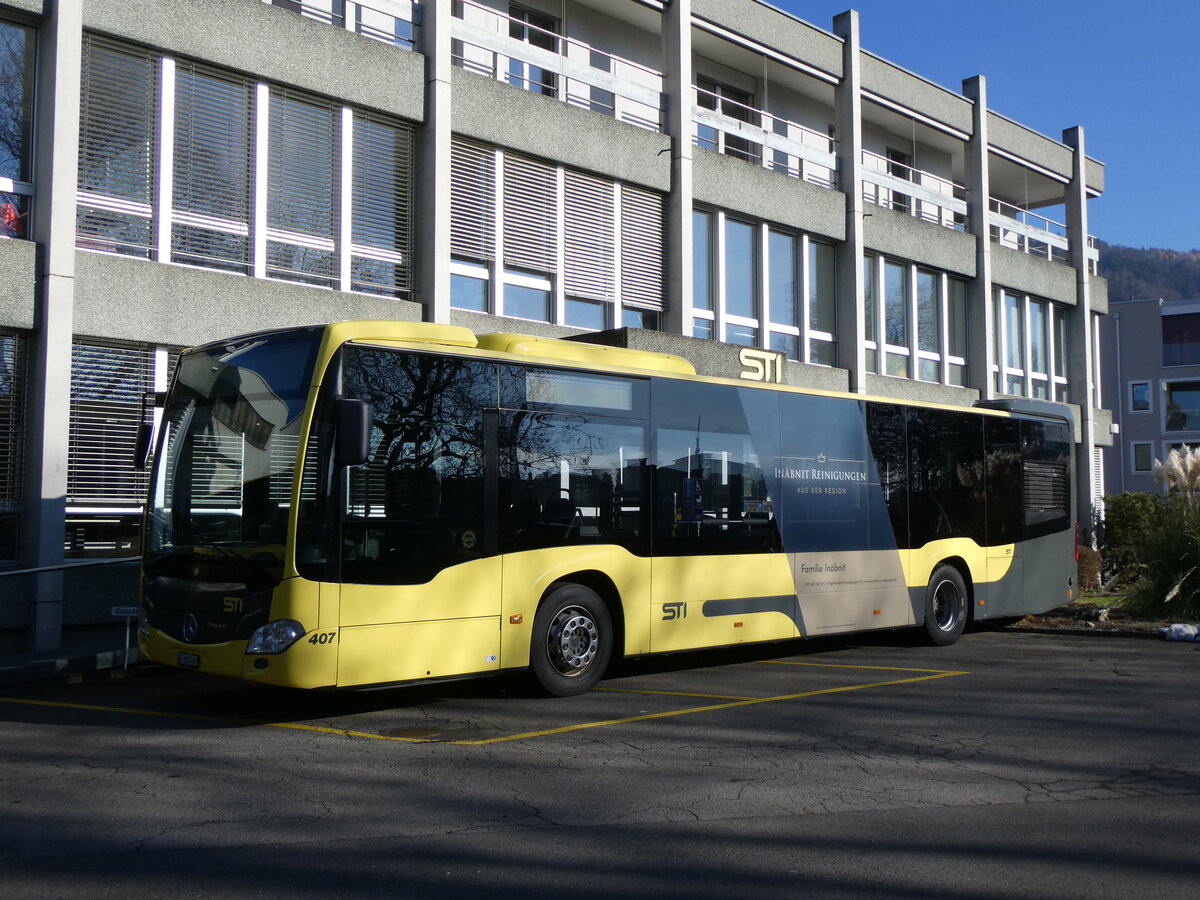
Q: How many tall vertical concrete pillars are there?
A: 6